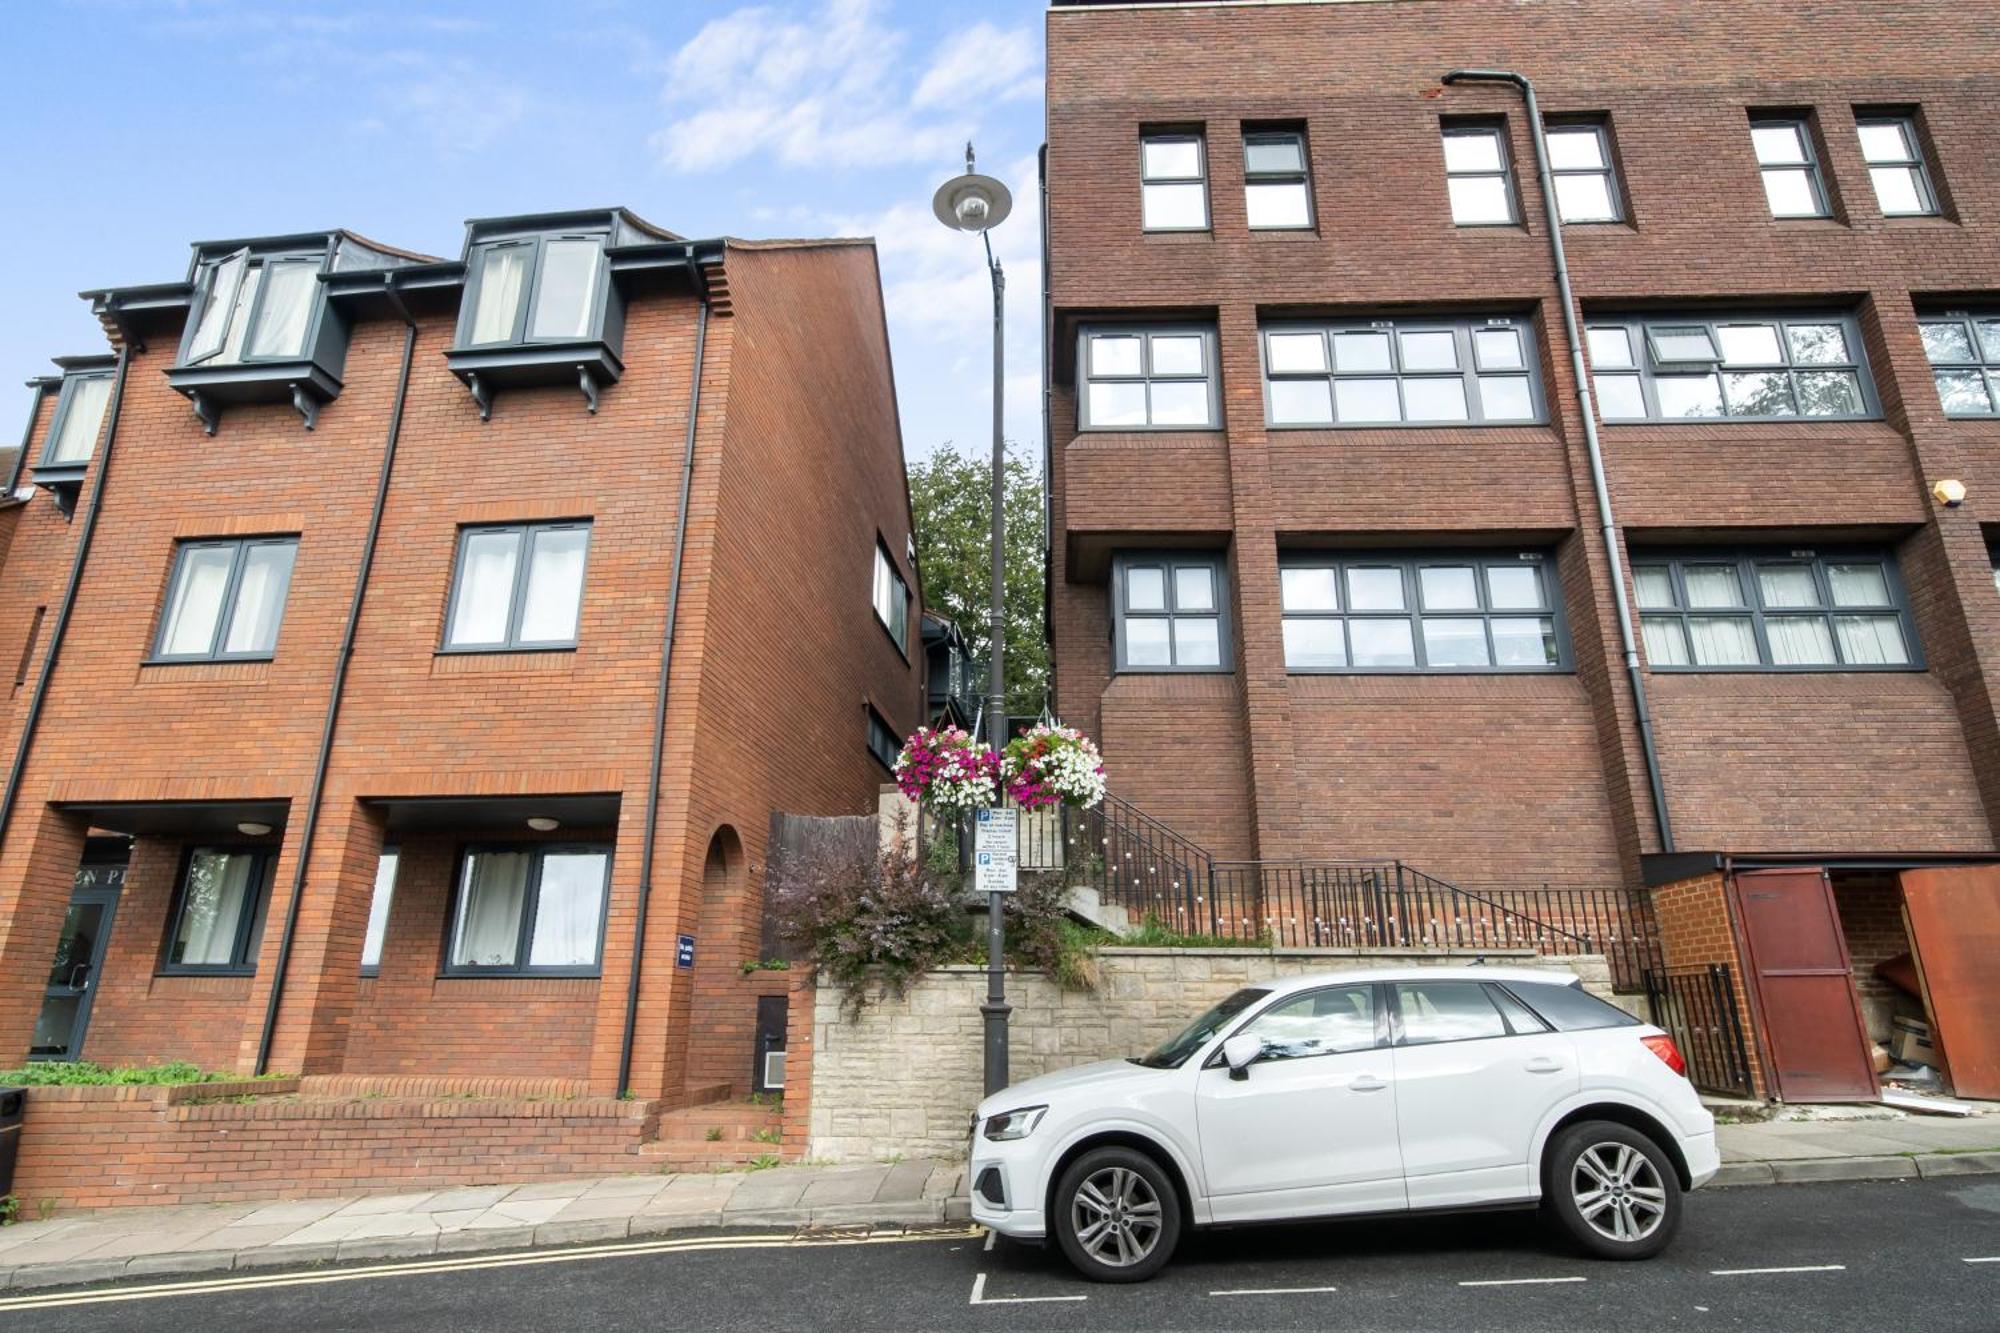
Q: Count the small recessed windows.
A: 6